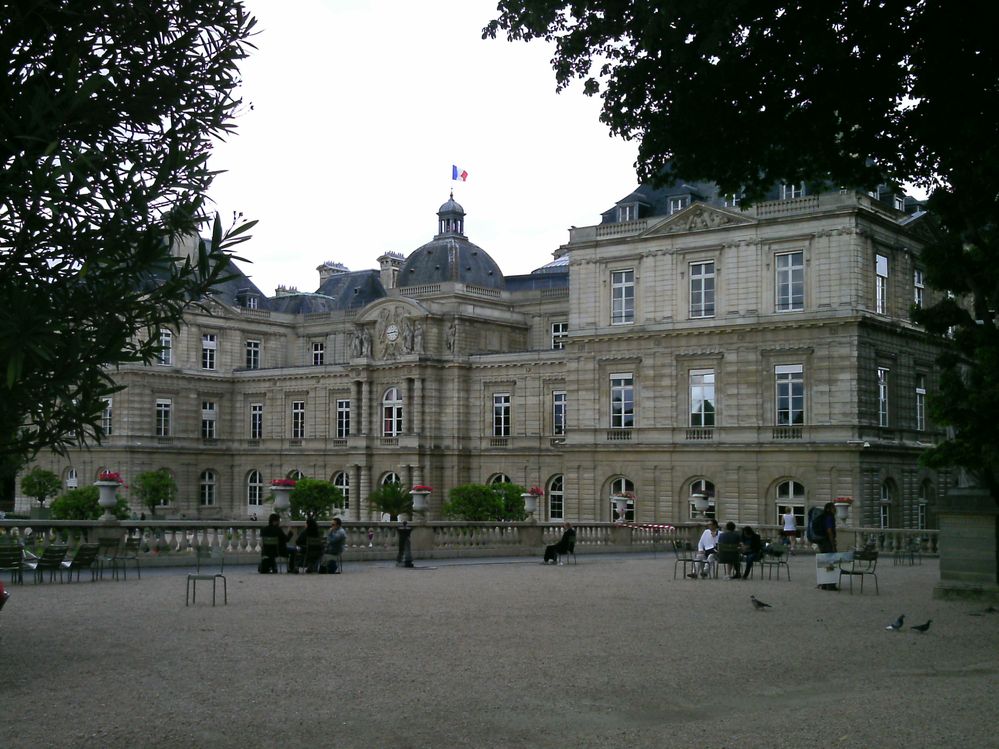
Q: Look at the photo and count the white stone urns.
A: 7